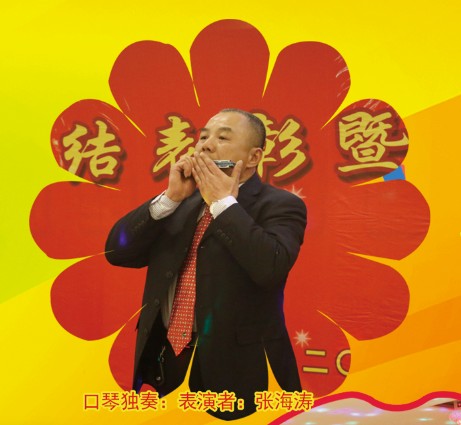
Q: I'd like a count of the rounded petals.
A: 12